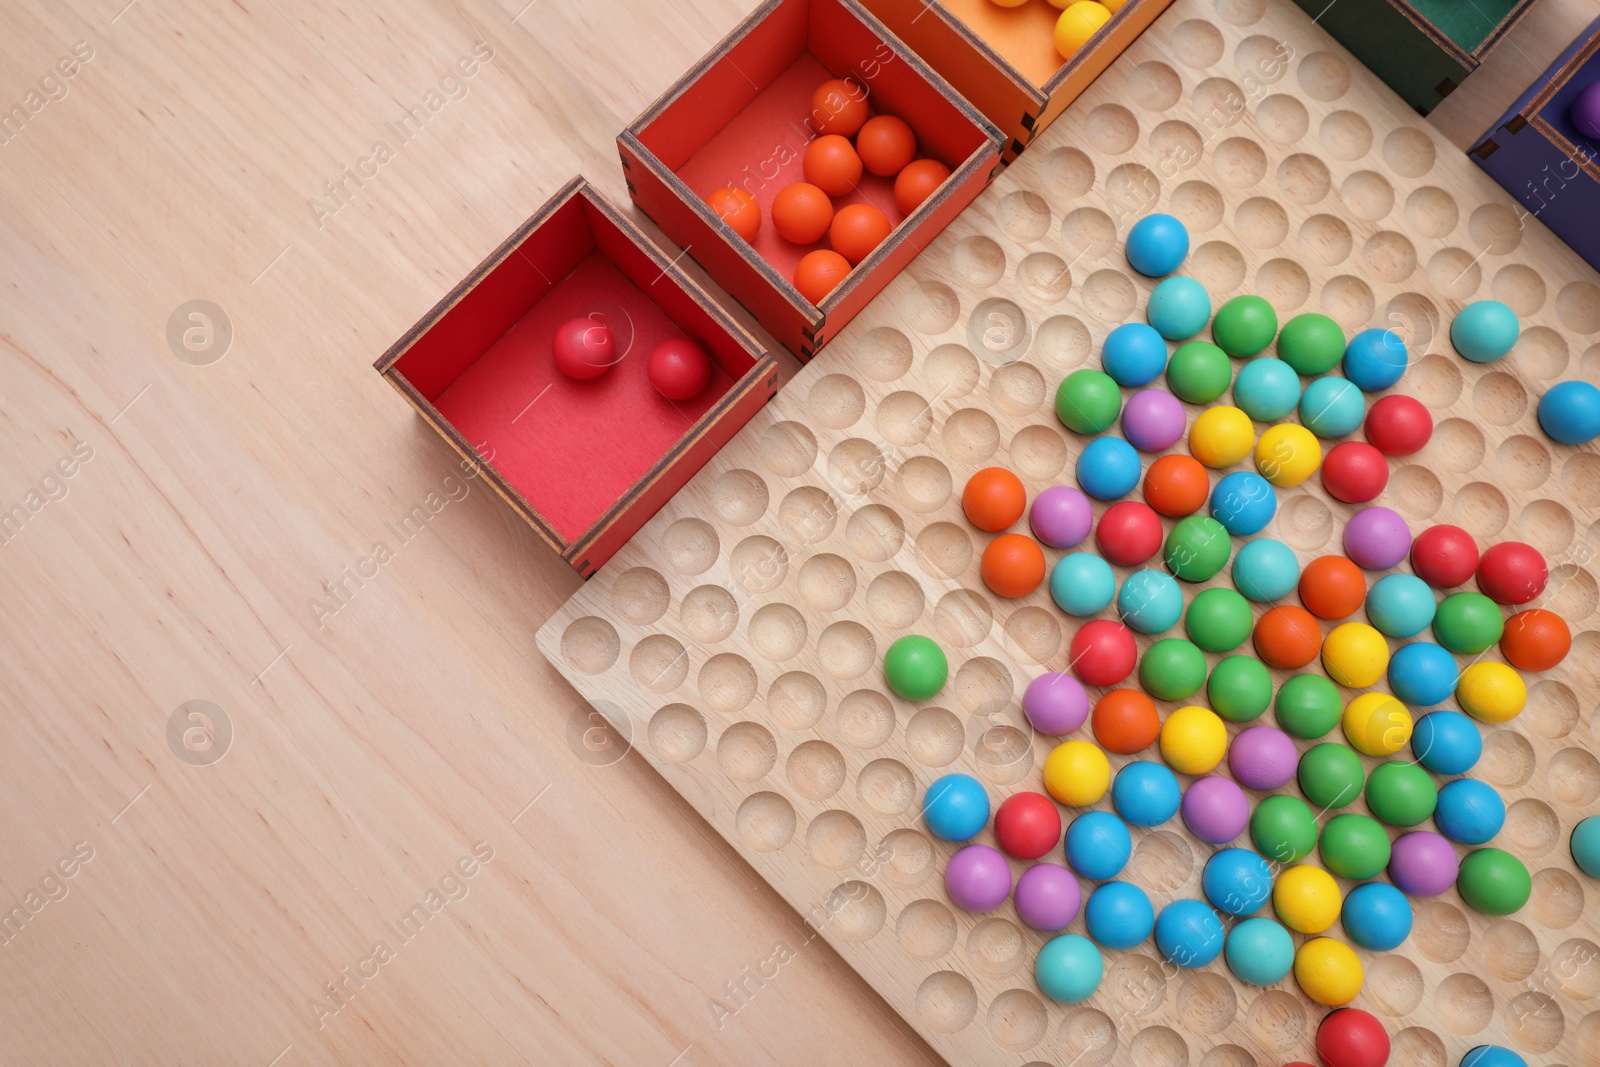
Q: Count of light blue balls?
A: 11